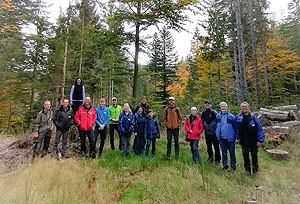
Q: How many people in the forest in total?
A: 15